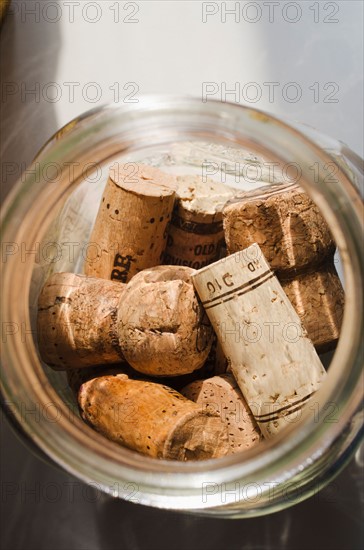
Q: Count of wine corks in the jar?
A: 7